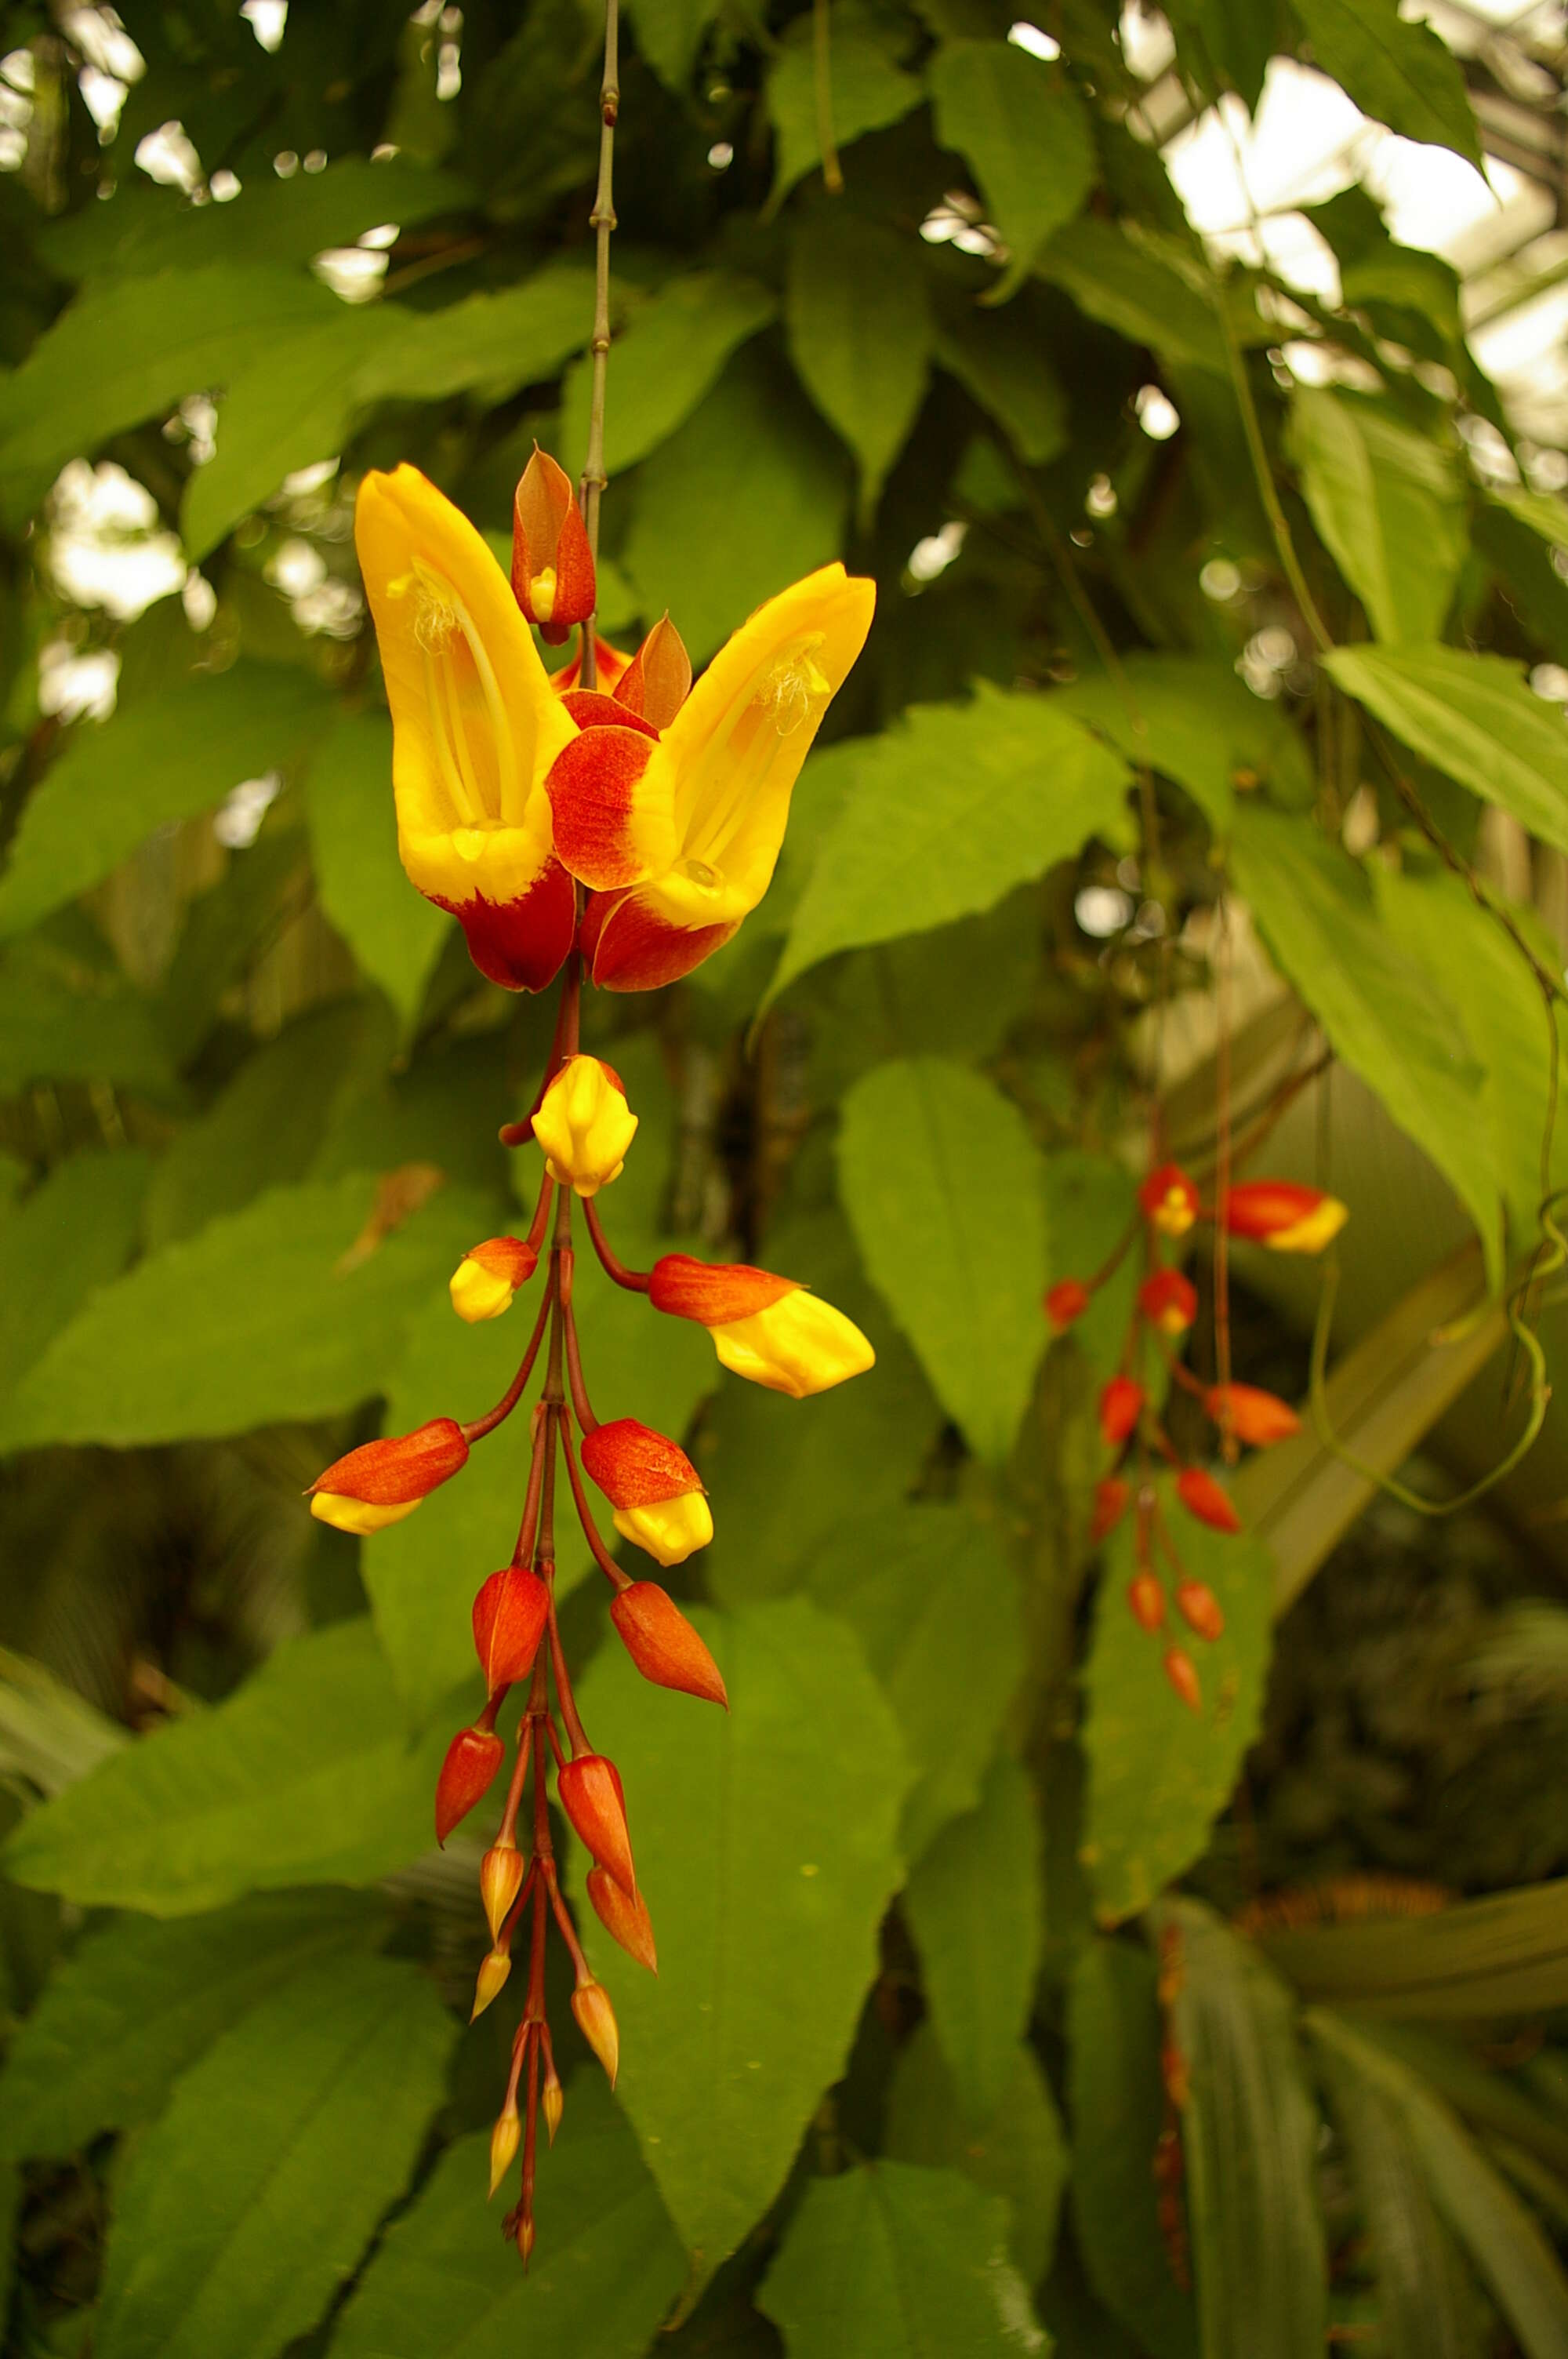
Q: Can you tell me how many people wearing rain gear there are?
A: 0